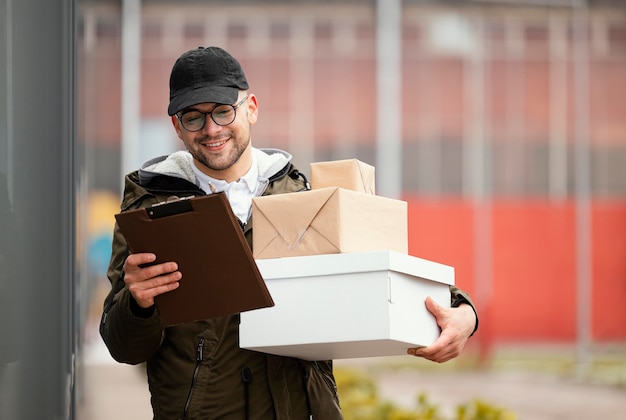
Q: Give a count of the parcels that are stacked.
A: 3